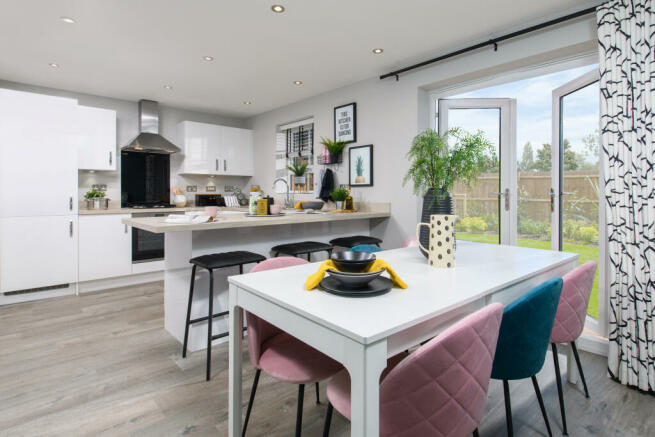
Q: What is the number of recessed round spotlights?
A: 8